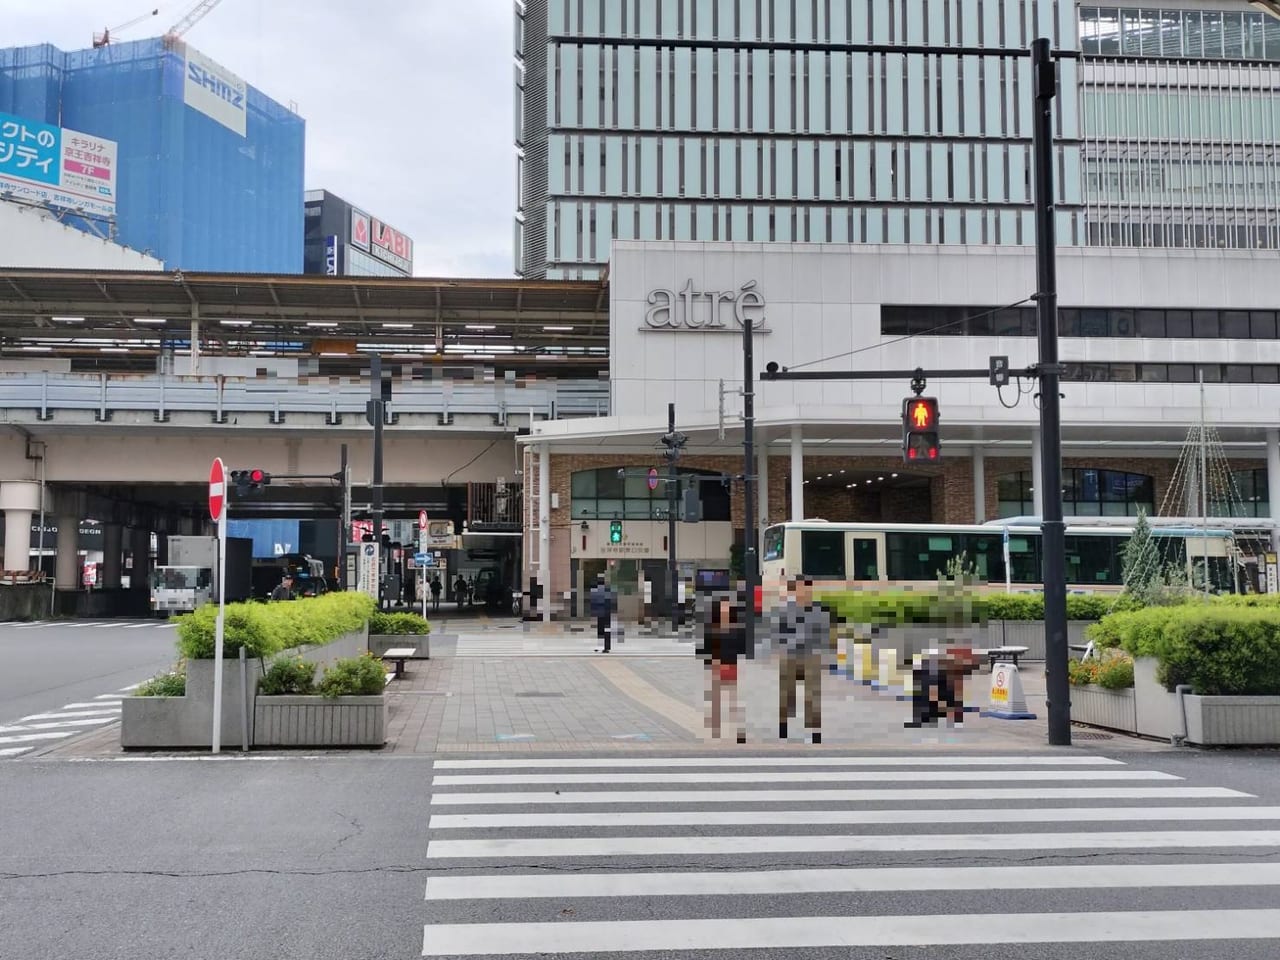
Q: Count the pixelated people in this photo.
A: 4